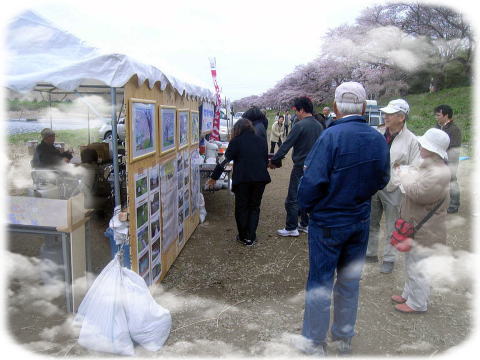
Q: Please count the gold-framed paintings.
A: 4